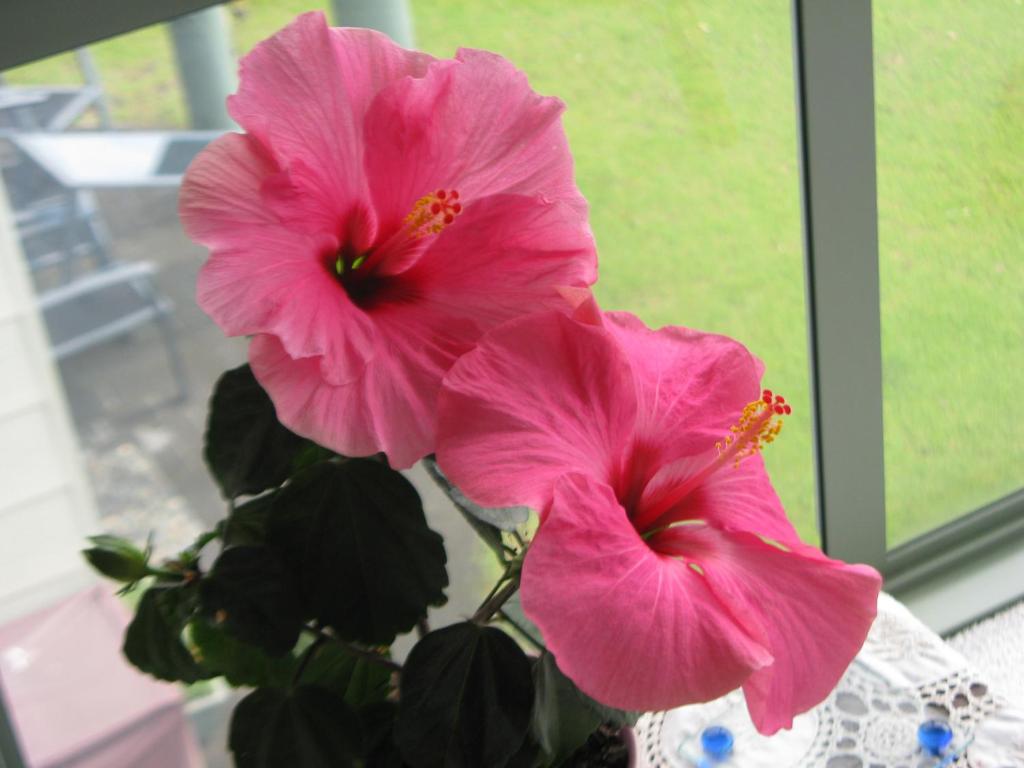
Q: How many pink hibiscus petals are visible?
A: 10